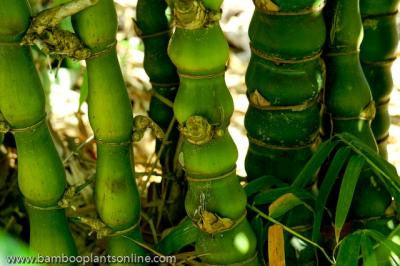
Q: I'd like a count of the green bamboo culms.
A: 7